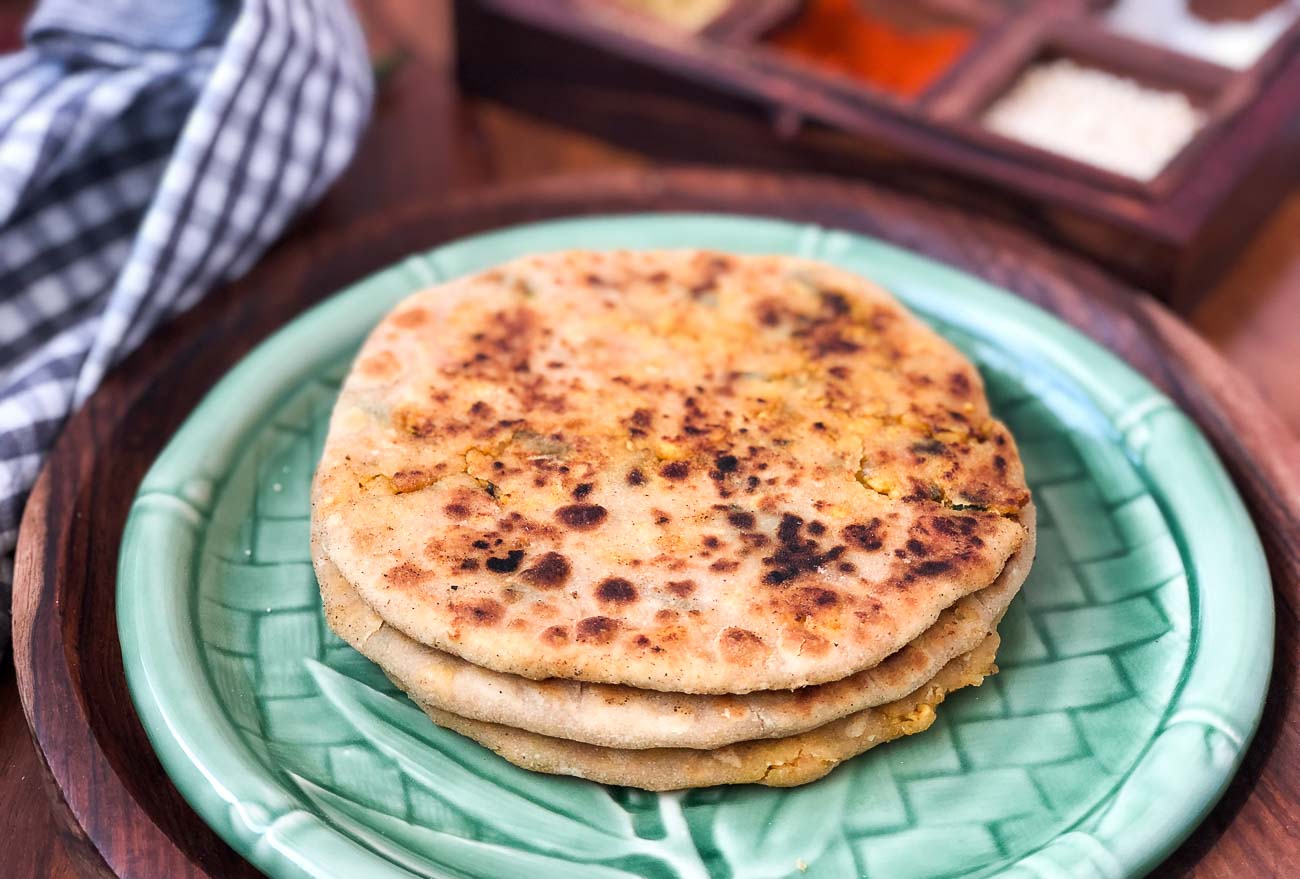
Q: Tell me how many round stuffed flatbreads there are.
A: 3